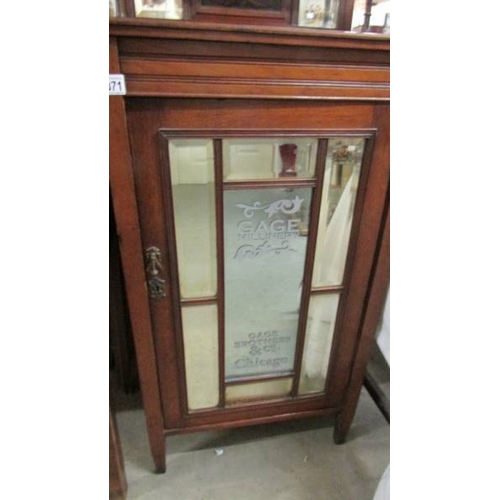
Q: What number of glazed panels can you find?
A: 7